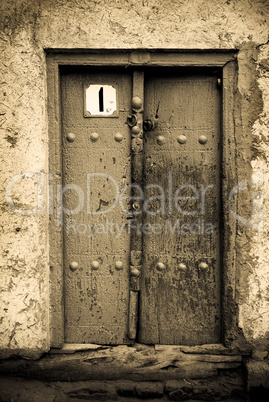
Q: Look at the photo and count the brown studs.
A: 15